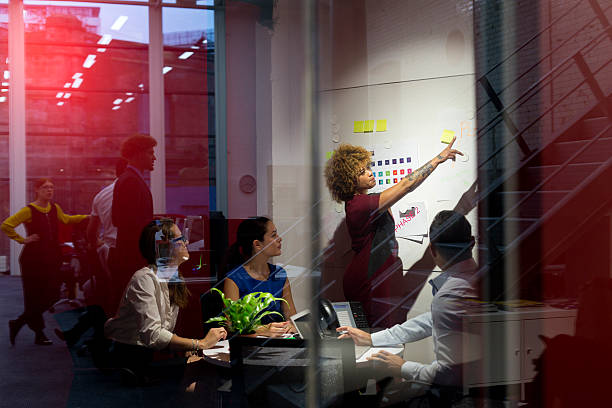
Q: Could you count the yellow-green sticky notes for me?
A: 5